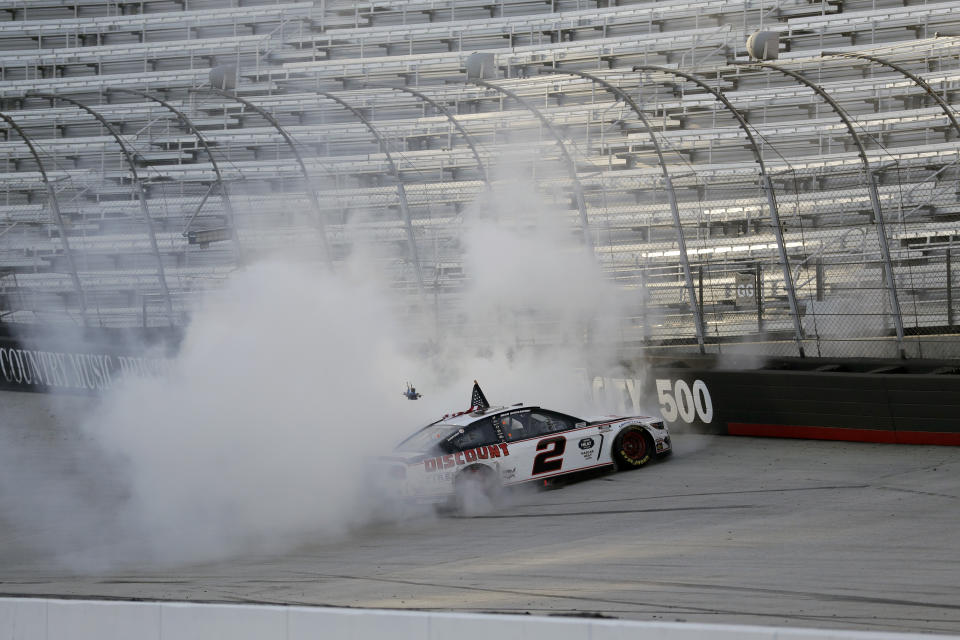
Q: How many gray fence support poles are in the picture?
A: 11